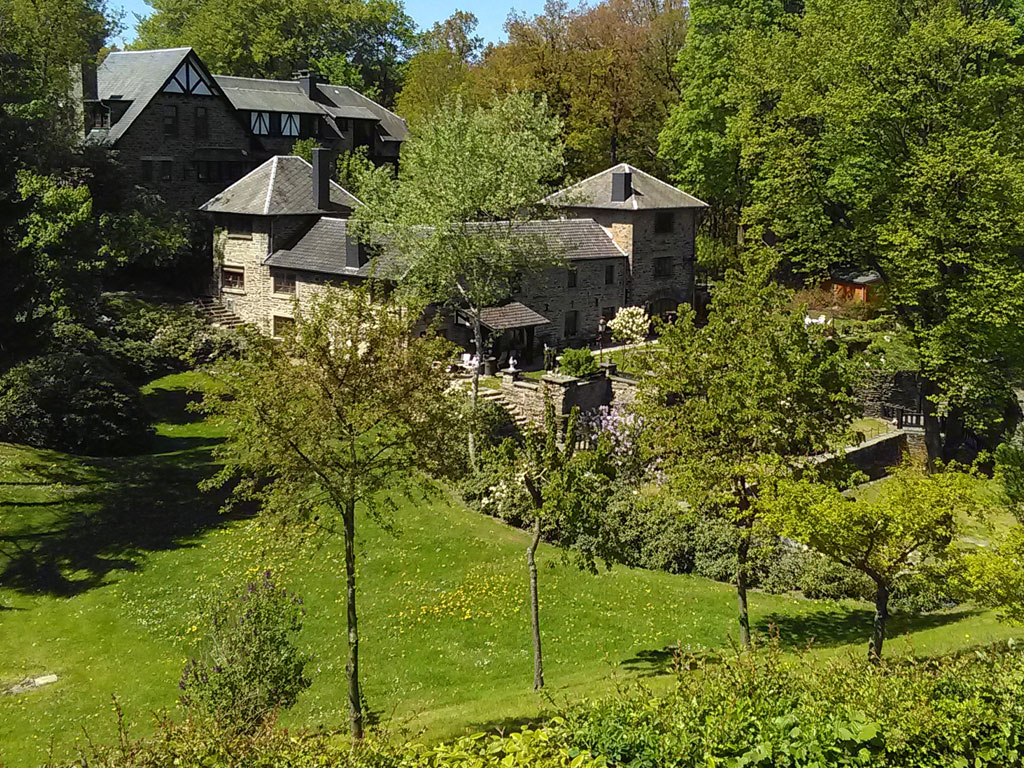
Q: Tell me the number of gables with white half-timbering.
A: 1